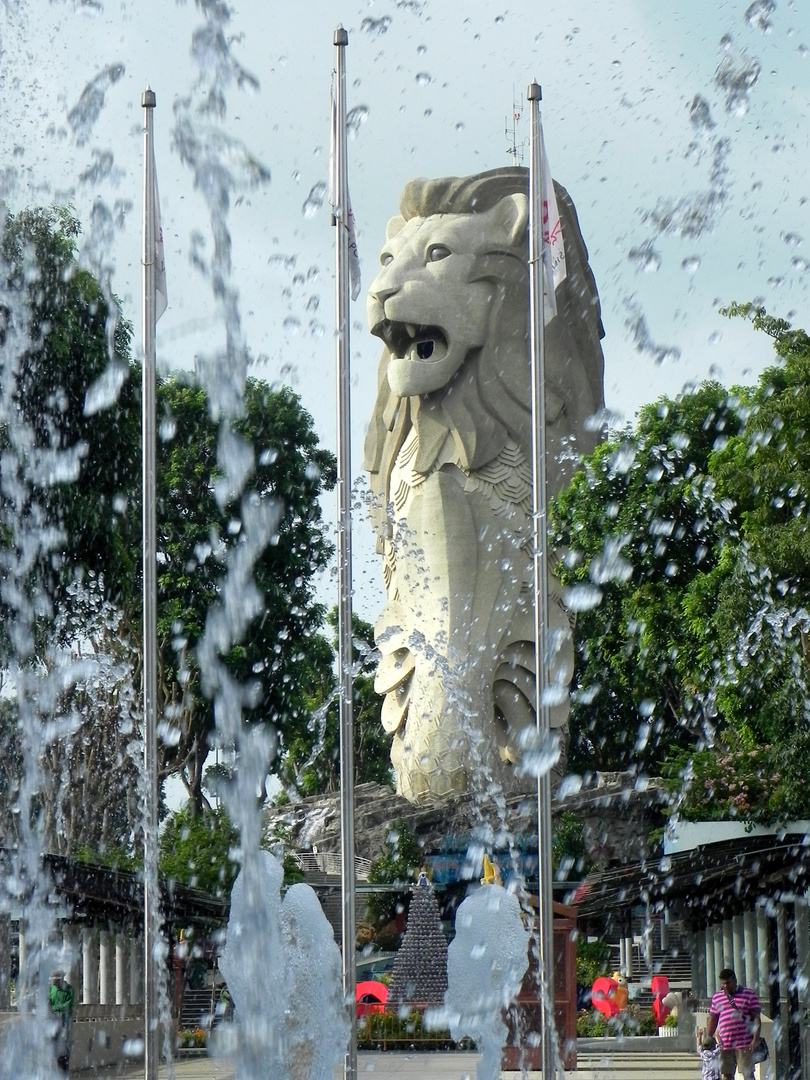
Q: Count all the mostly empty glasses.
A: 0